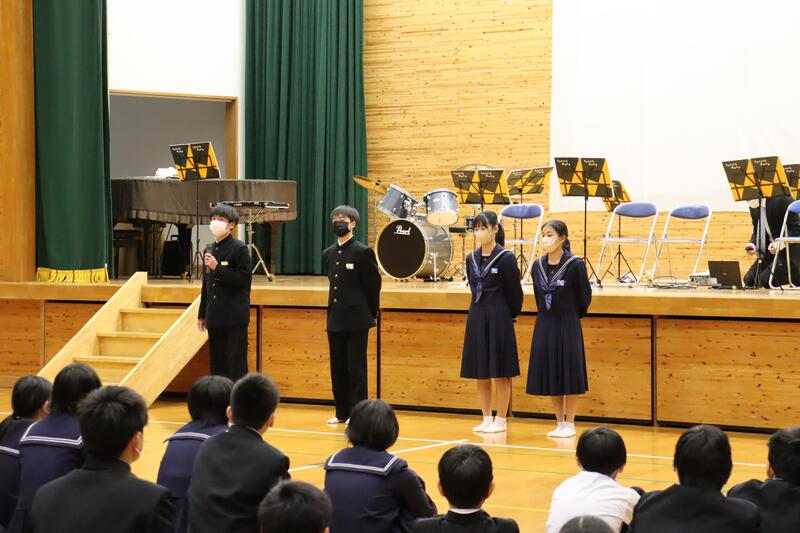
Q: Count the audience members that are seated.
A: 12